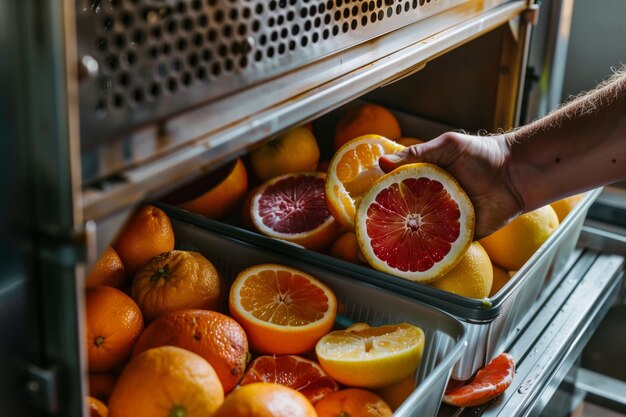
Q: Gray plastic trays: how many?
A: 2